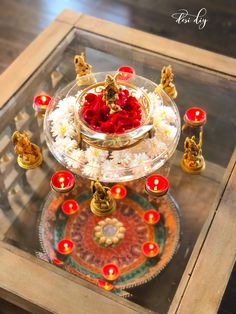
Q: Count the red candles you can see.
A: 11